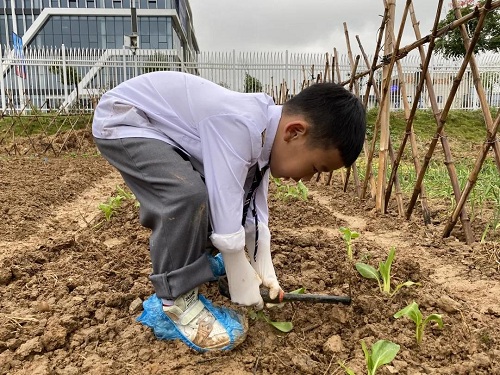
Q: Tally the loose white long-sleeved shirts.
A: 1